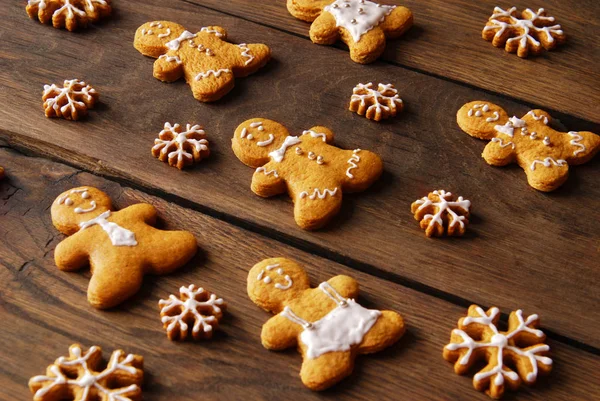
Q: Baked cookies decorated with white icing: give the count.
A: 15